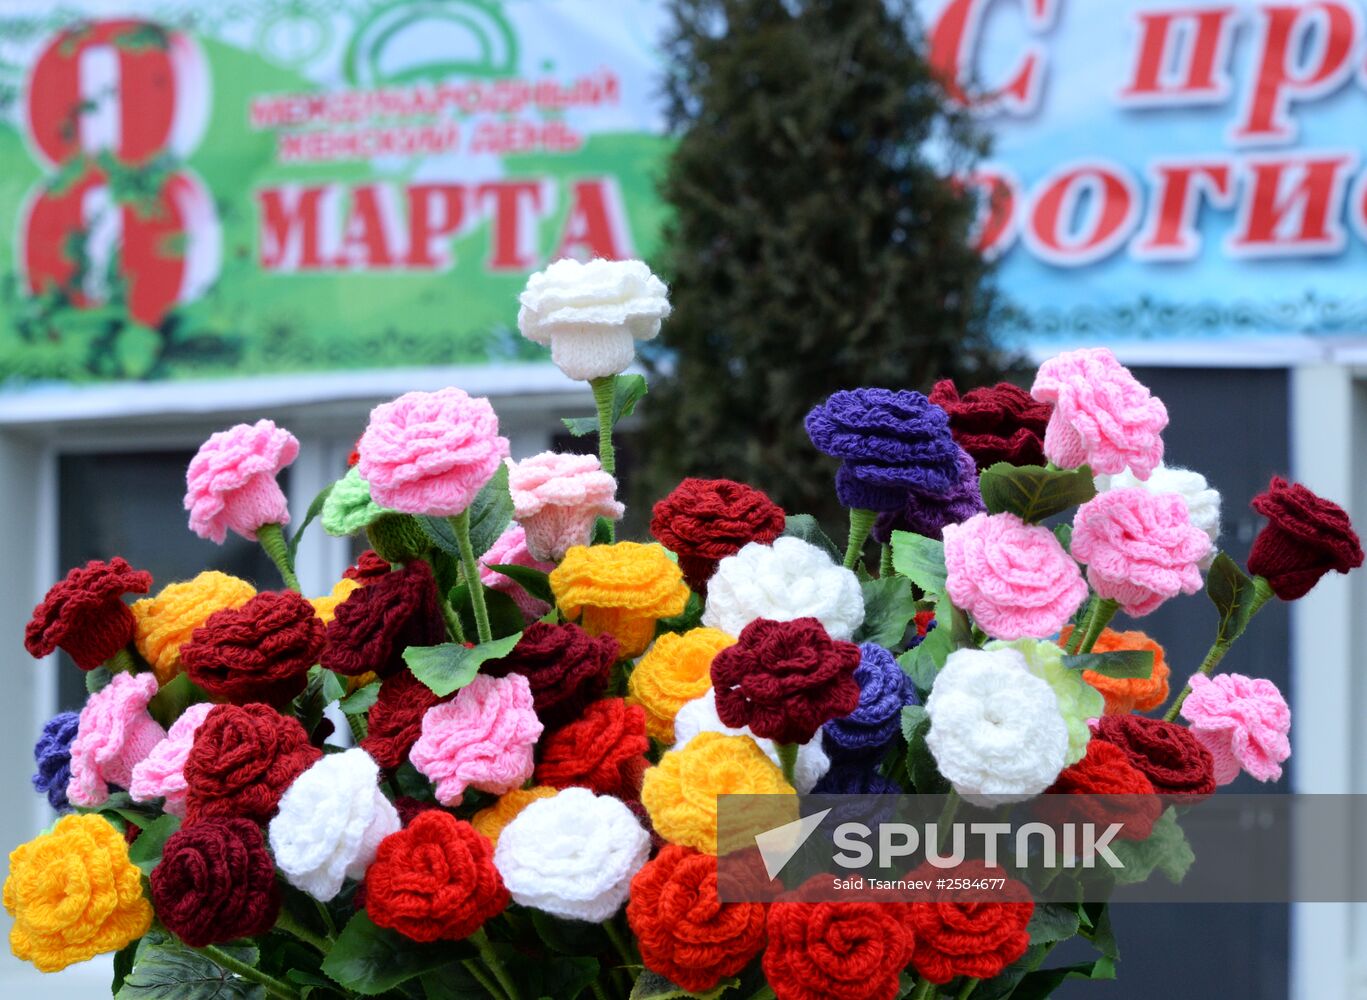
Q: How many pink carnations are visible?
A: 11